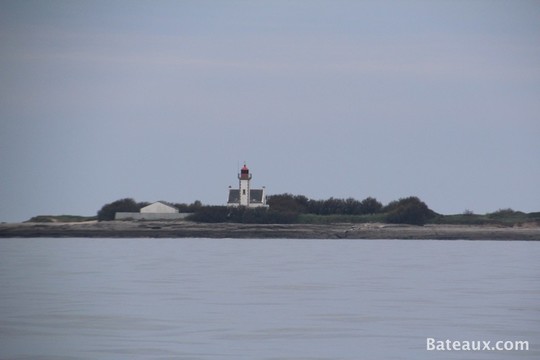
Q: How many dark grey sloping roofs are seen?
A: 2